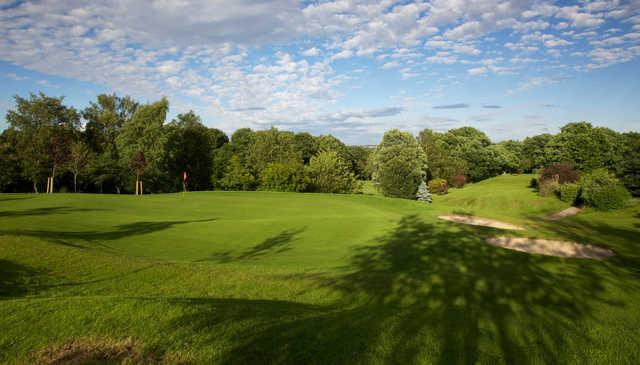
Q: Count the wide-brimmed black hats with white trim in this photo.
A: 0